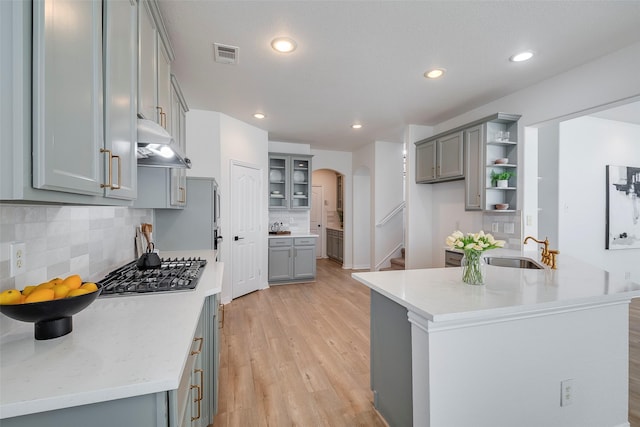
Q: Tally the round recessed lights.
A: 5